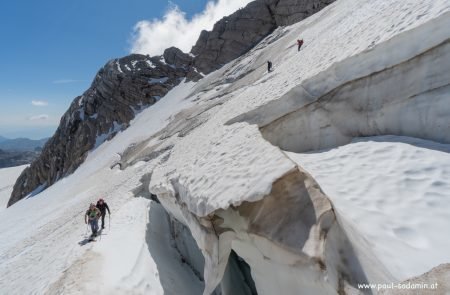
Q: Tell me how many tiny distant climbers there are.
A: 2